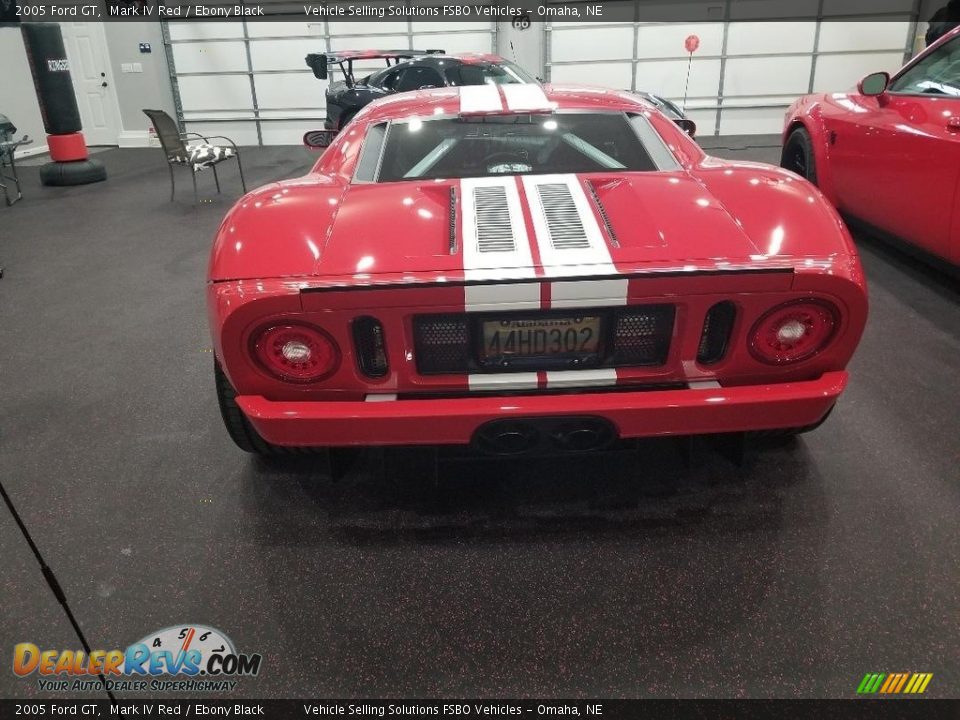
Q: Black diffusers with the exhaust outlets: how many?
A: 1